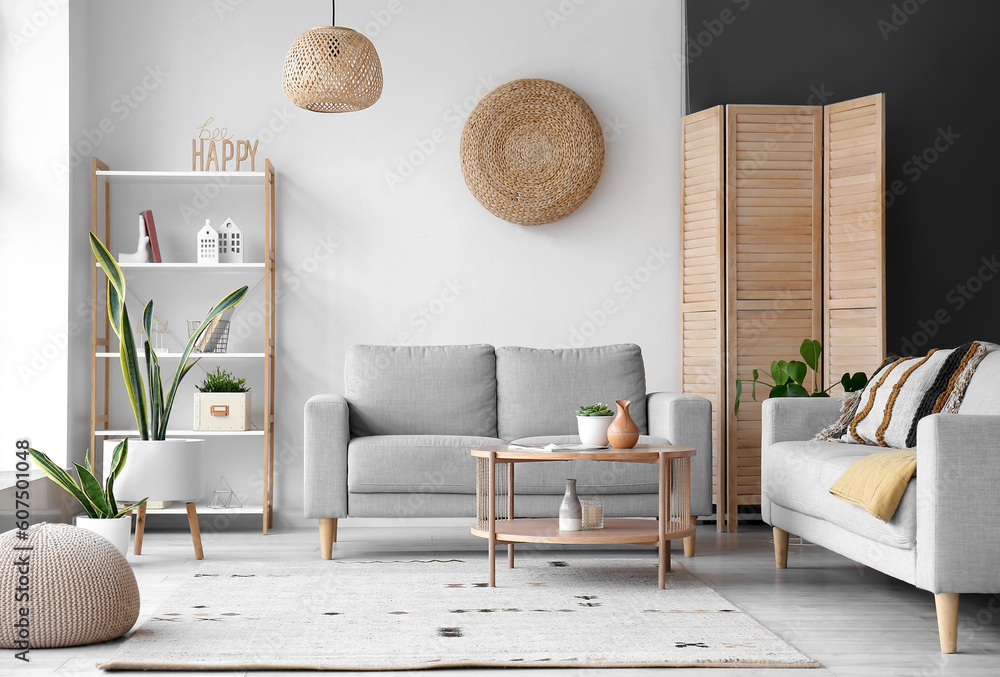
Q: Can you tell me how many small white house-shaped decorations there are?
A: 2